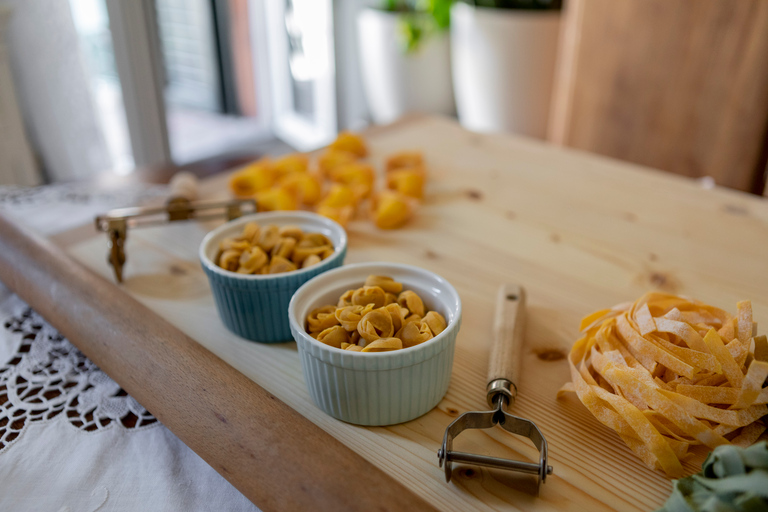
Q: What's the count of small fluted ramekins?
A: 2